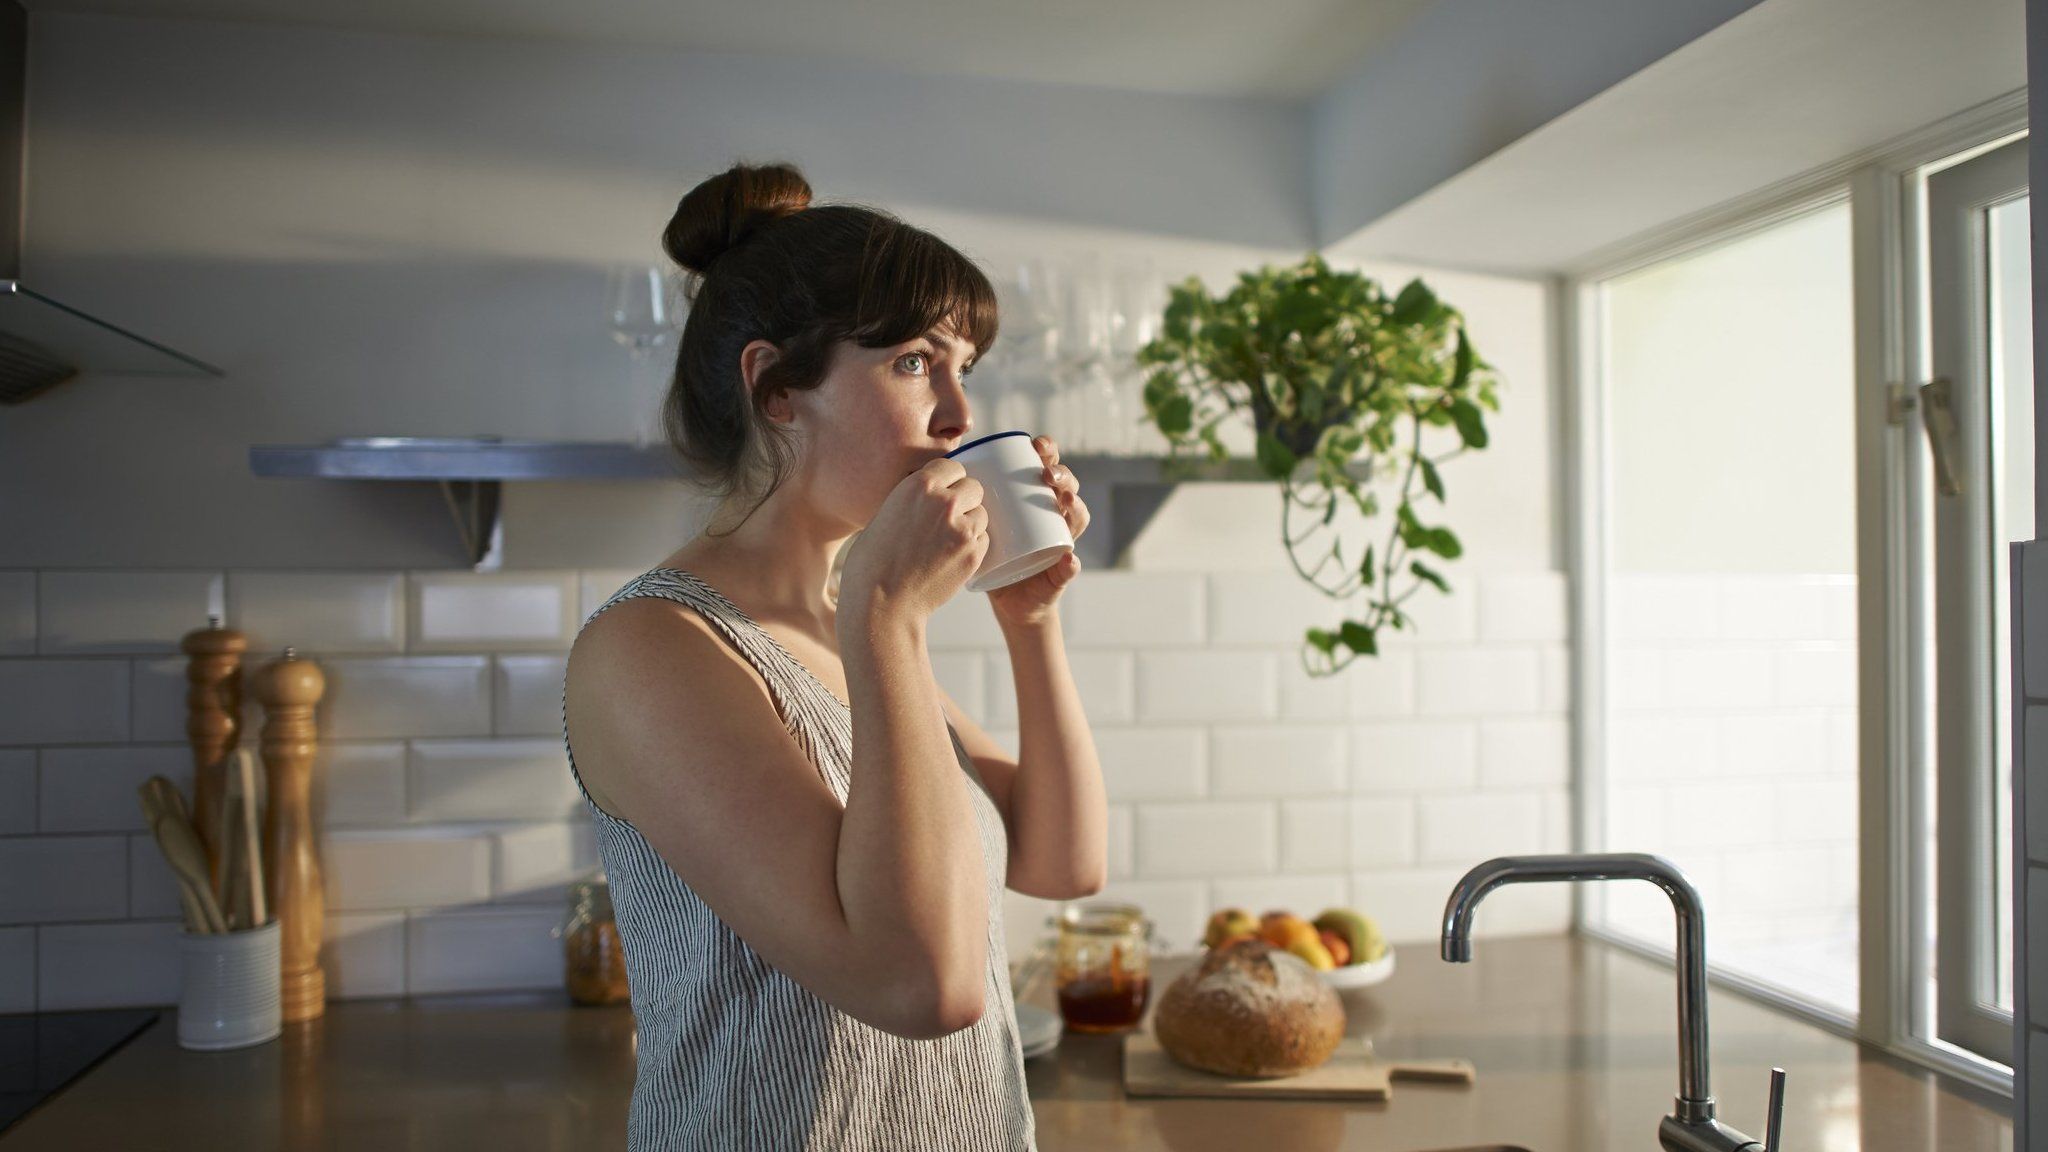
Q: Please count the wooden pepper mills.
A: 2